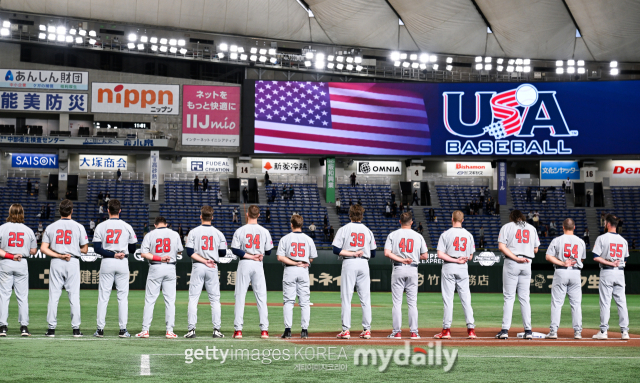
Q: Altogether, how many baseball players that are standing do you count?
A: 13